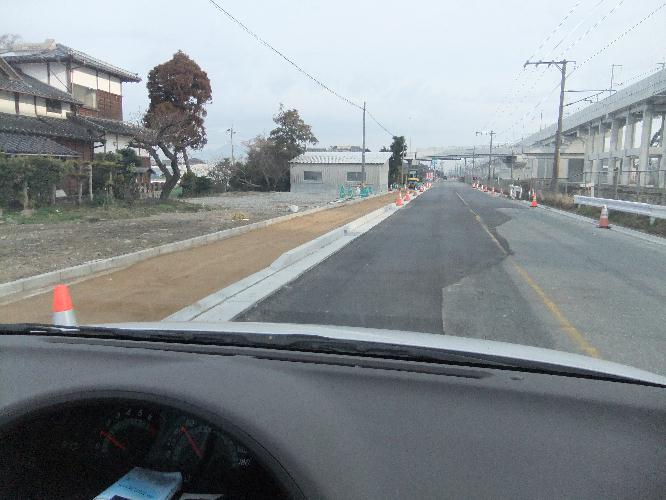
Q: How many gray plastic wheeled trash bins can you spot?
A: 0